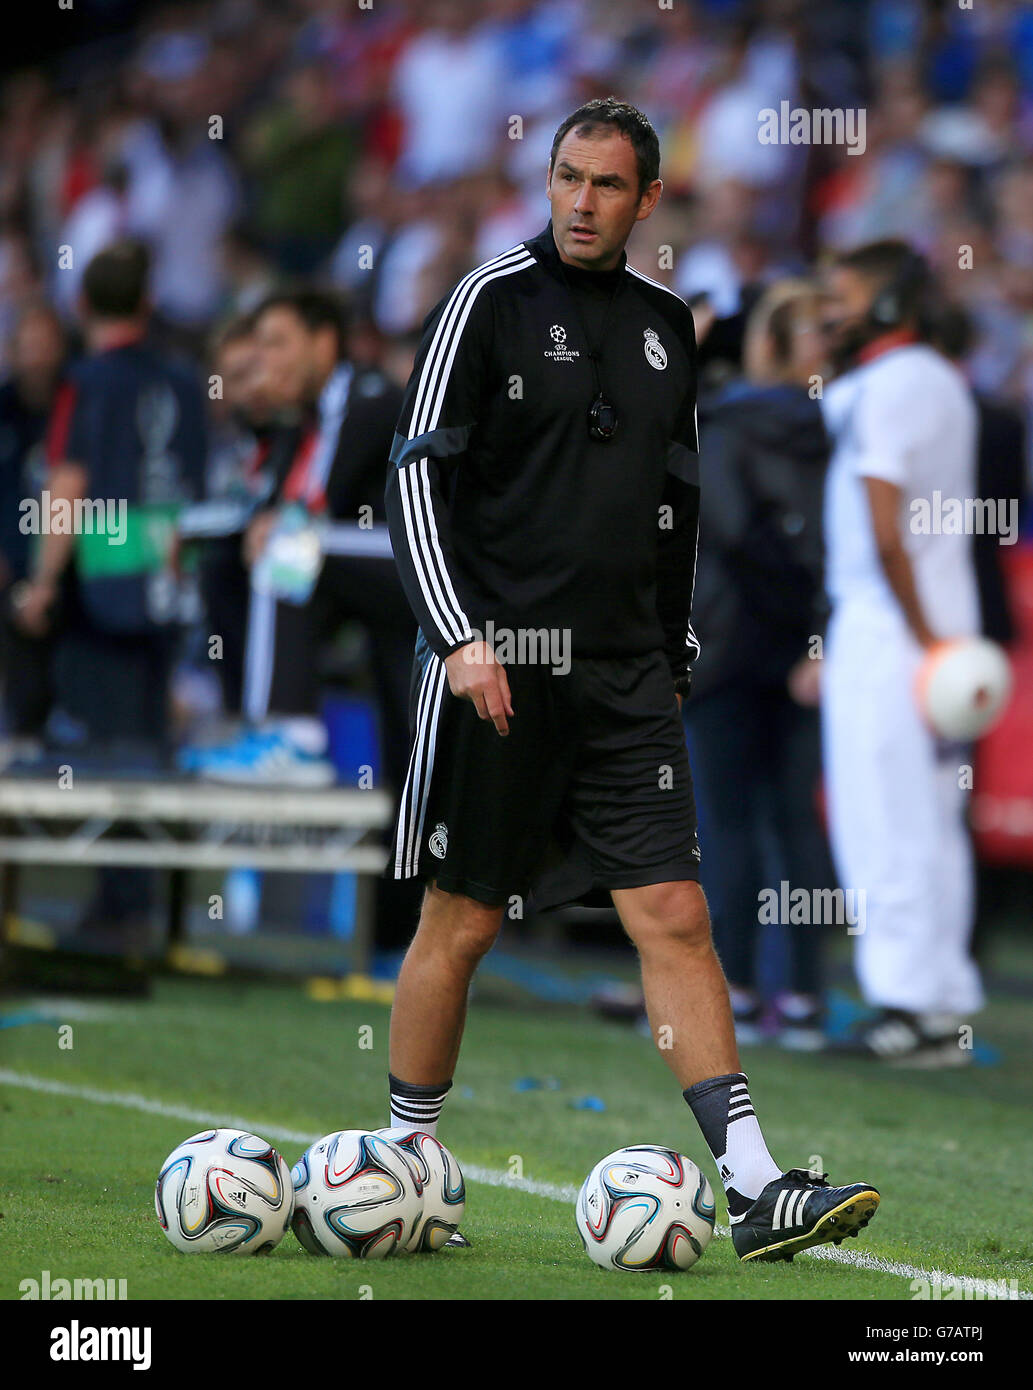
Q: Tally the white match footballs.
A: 4